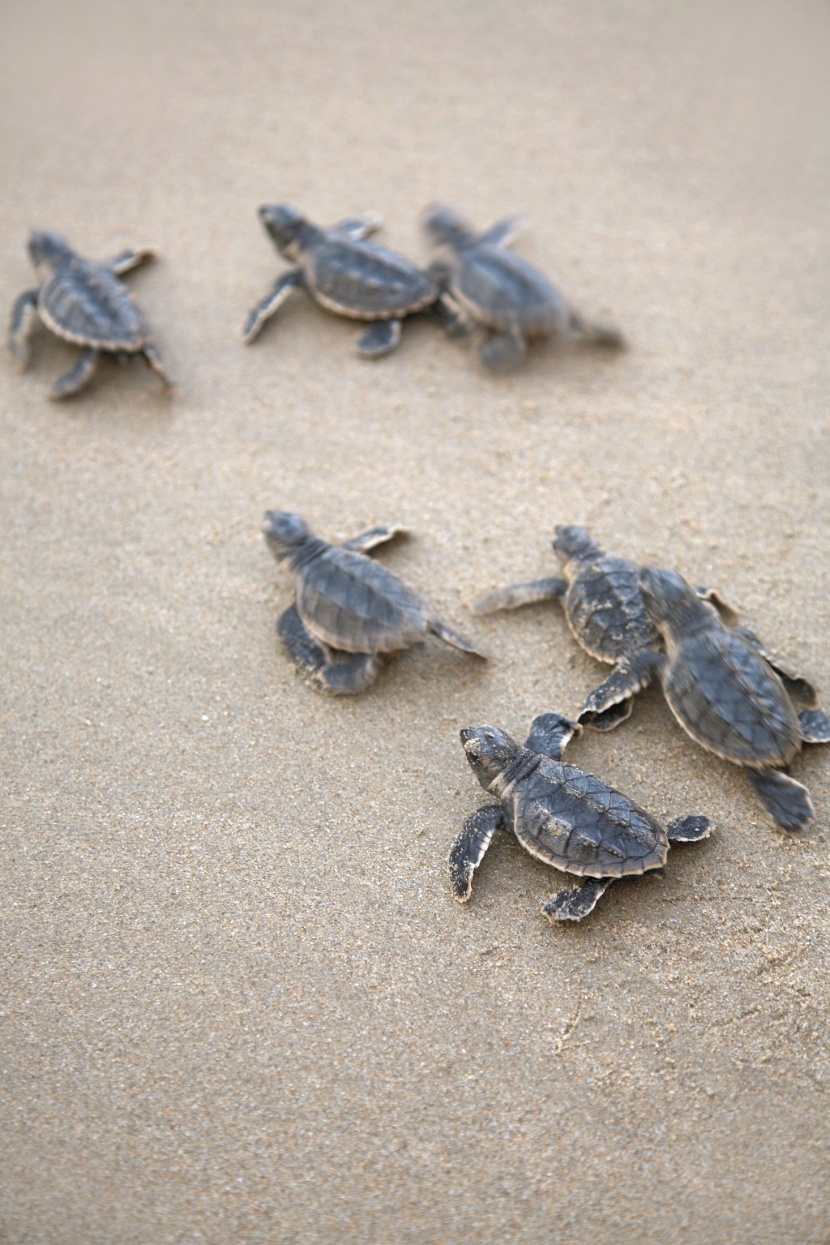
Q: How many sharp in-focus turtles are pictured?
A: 1